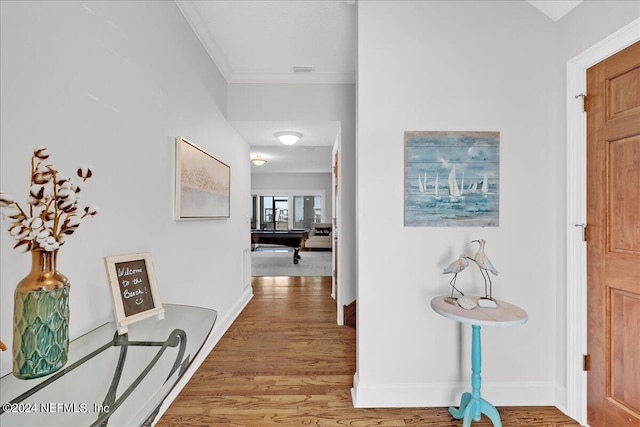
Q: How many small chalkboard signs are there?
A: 1